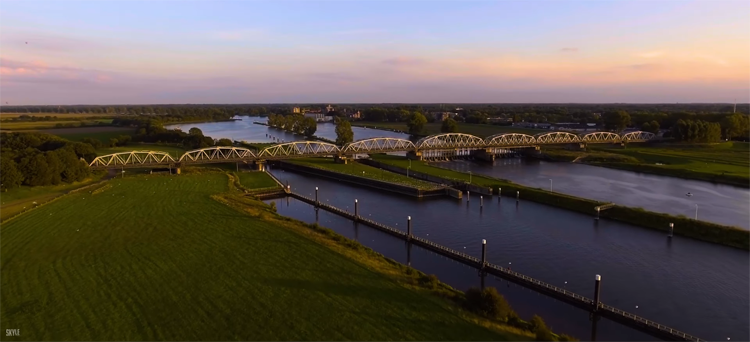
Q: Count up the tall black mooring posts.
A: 5